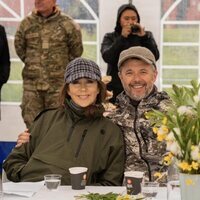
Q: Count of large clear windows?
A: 2